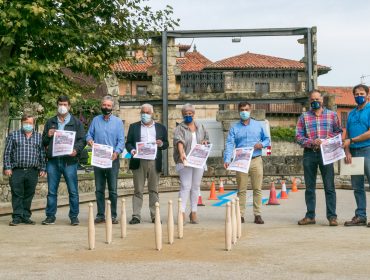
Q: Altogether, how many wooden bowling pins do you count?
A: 9